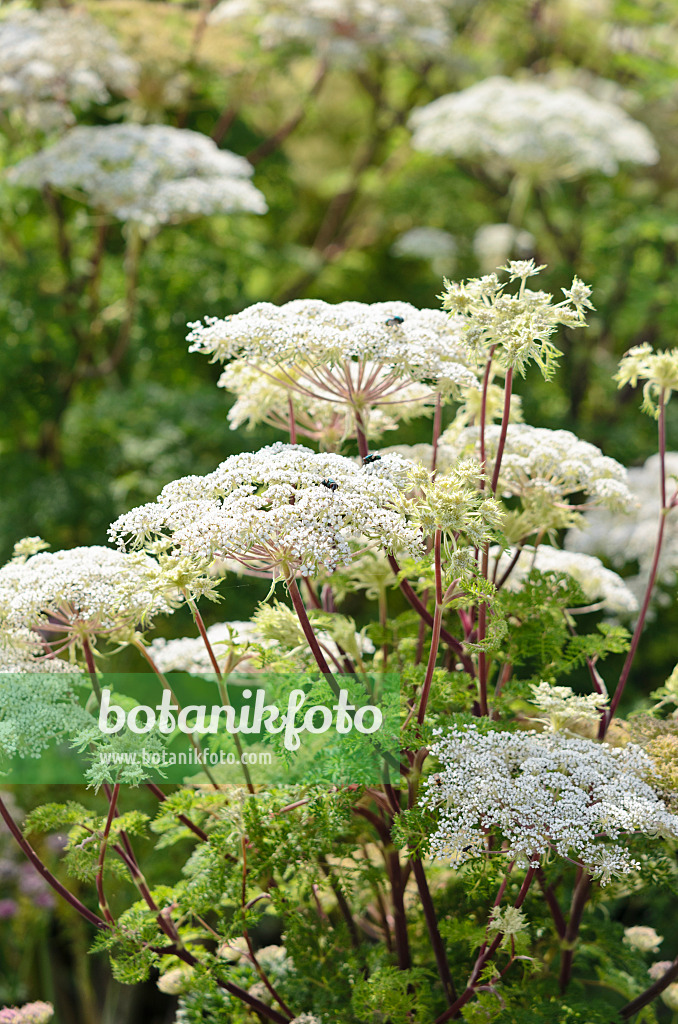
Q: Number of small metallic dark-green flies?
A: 3